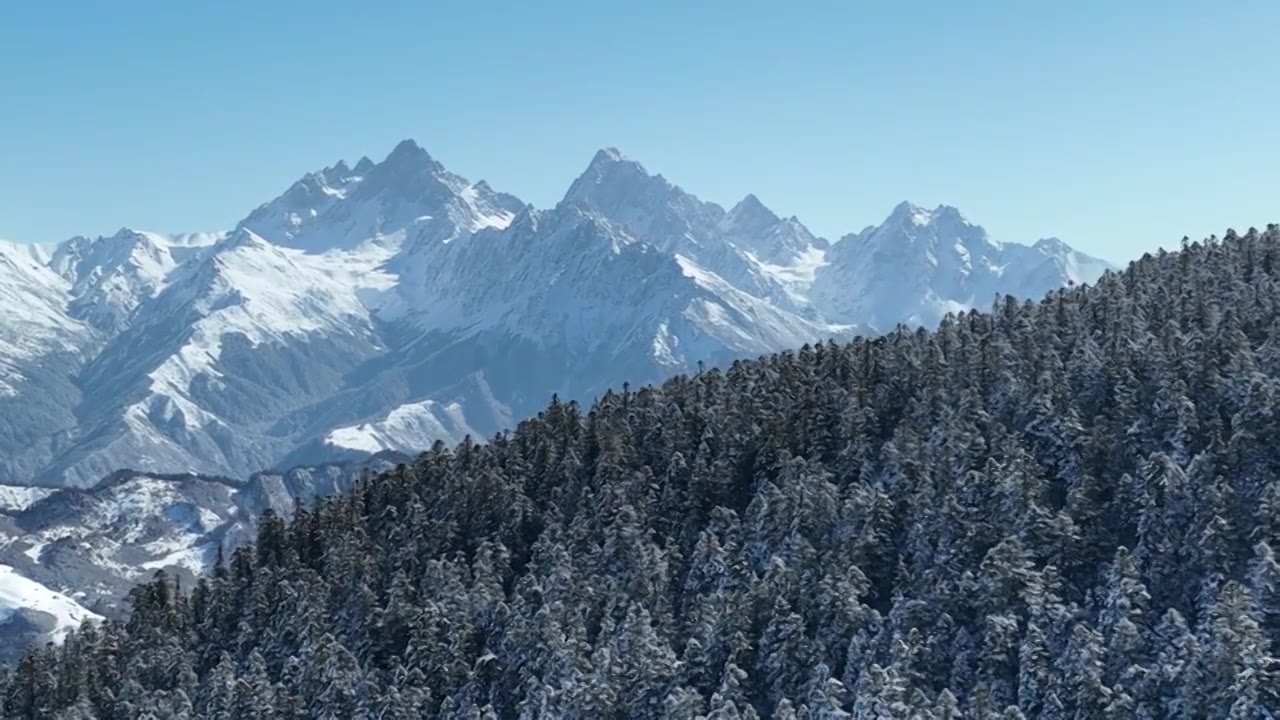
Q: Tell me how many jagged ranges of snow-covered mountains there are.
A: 1